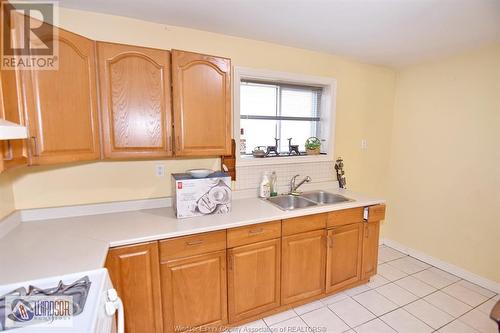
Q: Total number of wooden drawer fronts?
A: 5